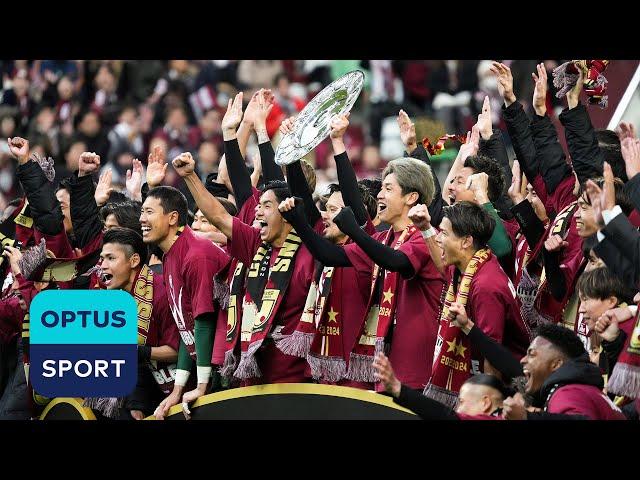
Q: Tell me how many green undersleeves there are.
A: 3